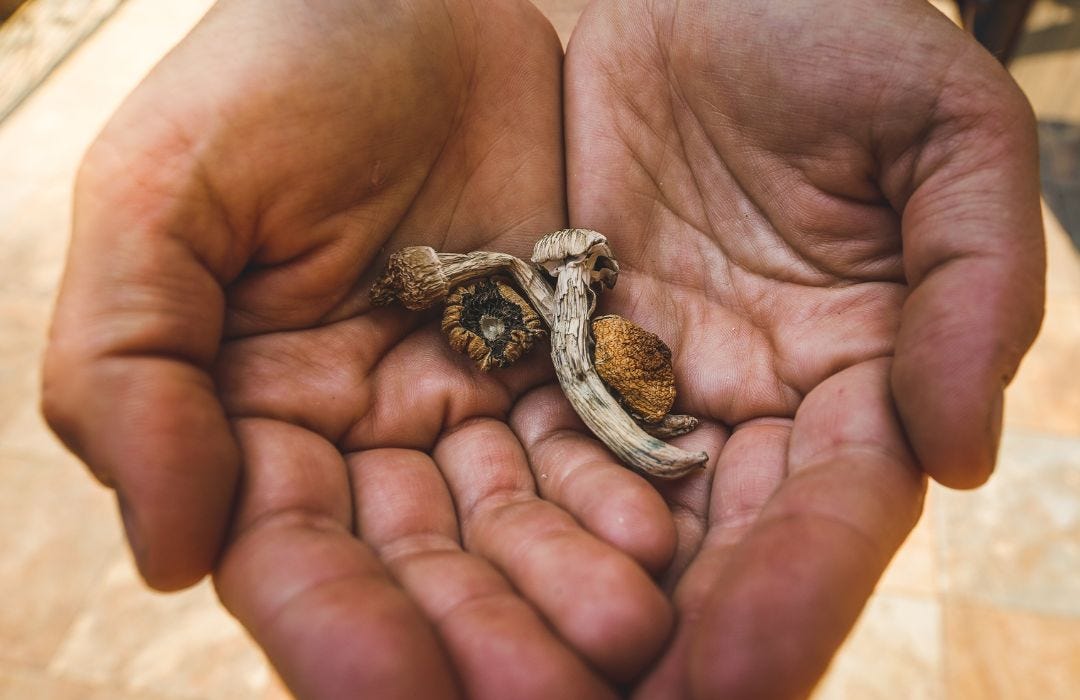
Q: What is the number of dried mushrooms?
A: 4